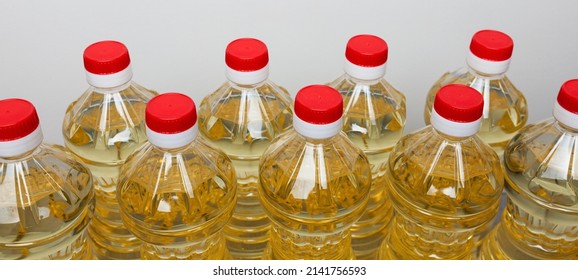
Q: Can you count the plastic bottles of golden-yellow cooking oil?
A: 9